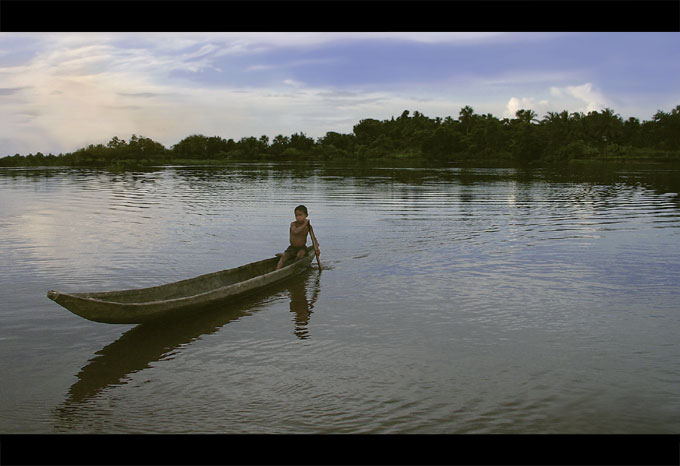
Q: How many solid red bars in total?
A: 0